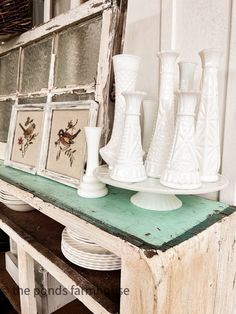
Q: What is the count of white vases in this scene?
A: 8